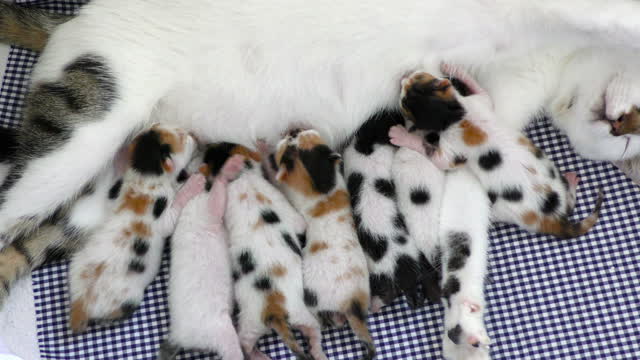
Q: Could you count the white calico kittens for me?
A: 4